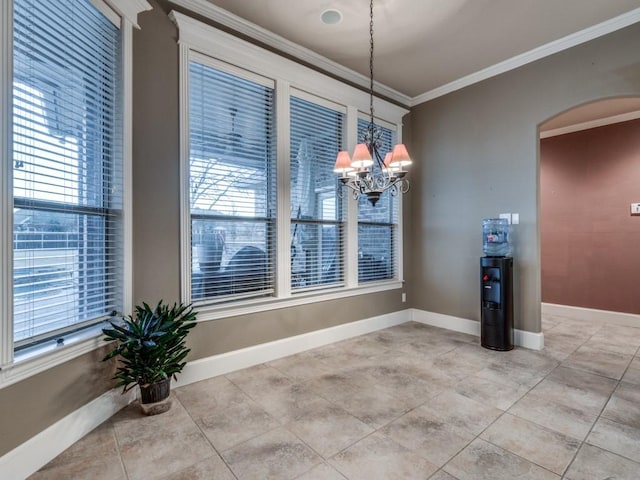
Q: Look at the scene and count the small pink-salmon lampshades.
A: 5